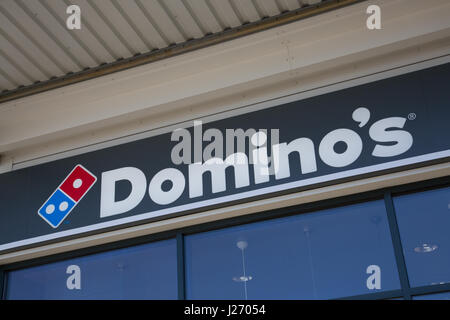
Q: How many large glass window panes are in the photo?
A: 3